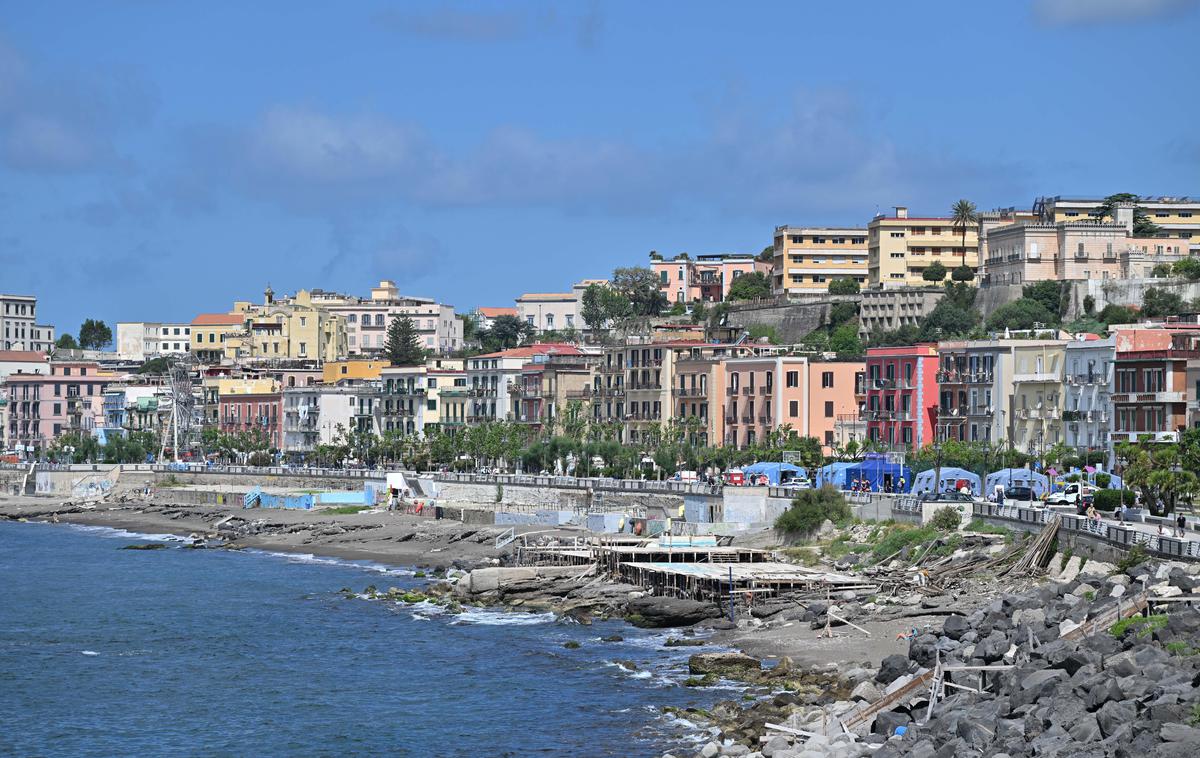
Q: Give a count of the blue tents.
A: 6